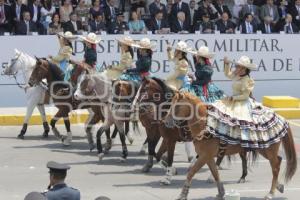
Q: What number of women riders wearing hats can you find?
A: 7